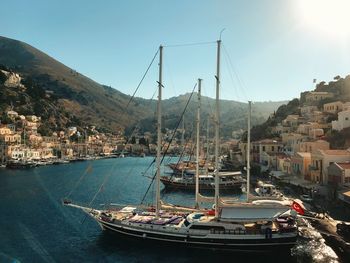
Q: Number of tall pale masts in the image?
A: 4